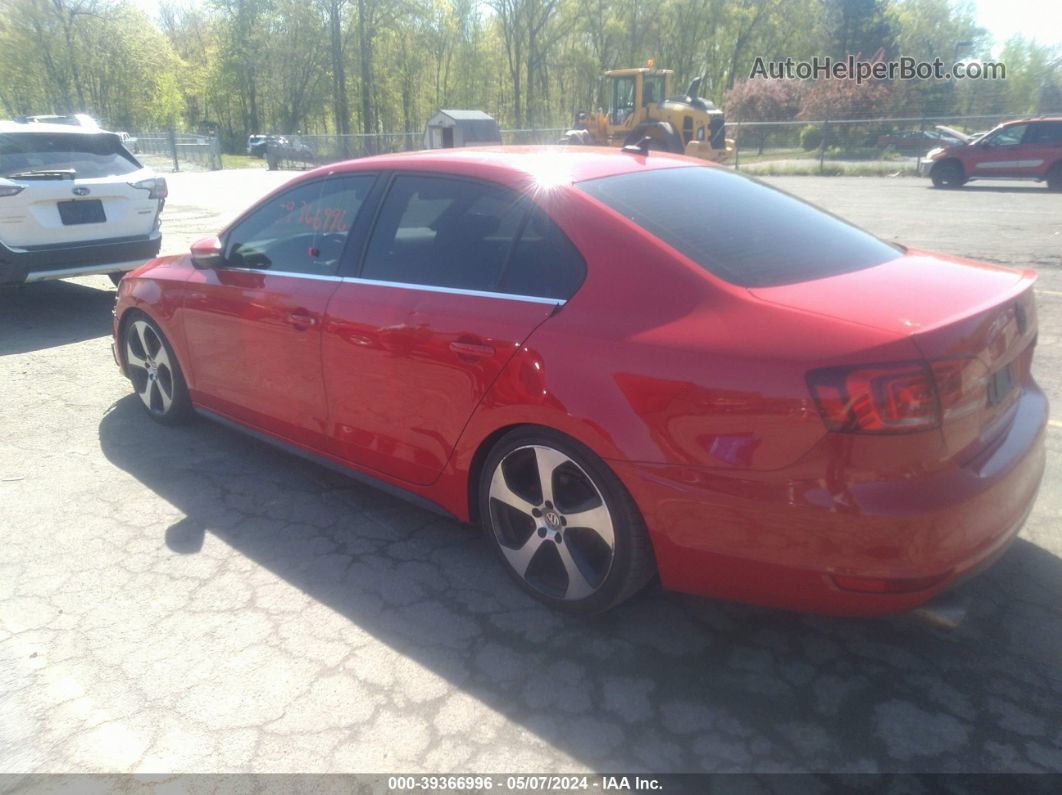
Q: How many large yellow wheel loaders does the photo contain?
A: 1